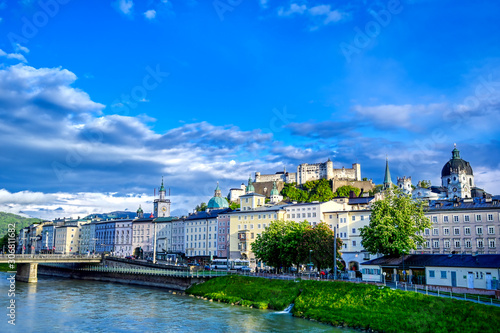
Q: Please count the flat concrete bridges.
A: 1